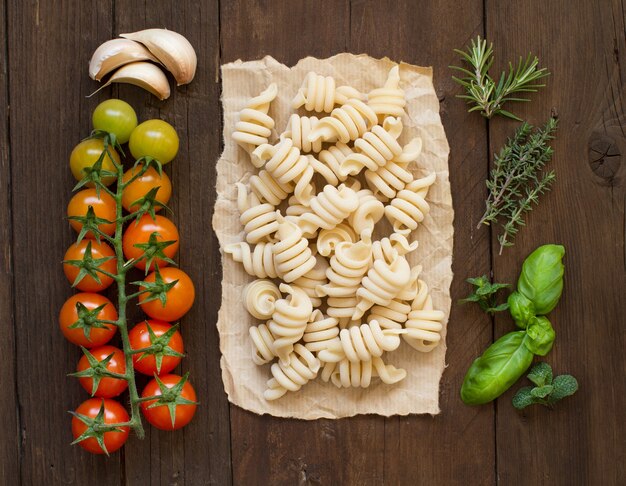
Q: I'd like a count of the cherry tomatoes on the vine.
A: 13